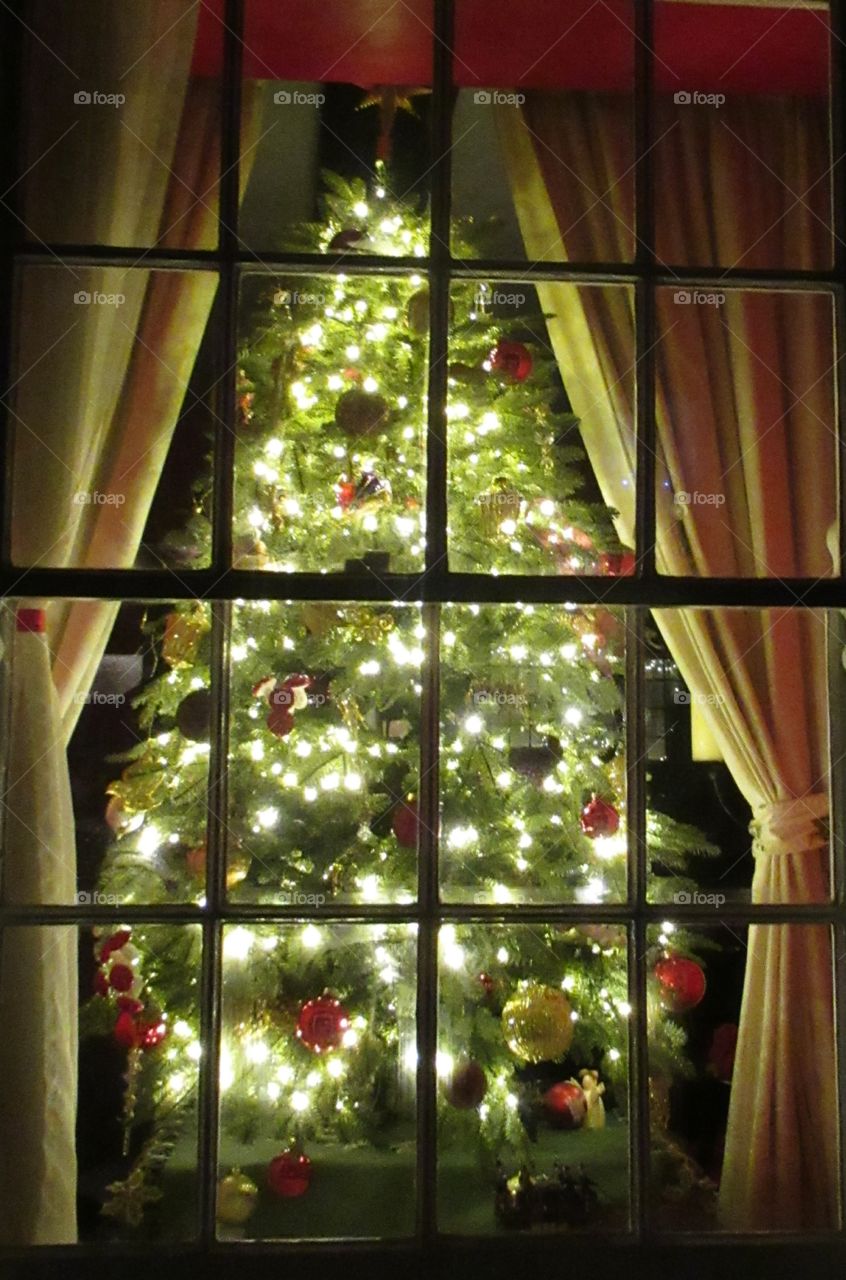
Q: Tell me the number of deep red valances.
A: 1